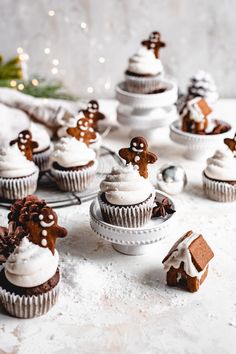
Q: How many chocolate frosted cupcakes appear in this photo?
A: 0